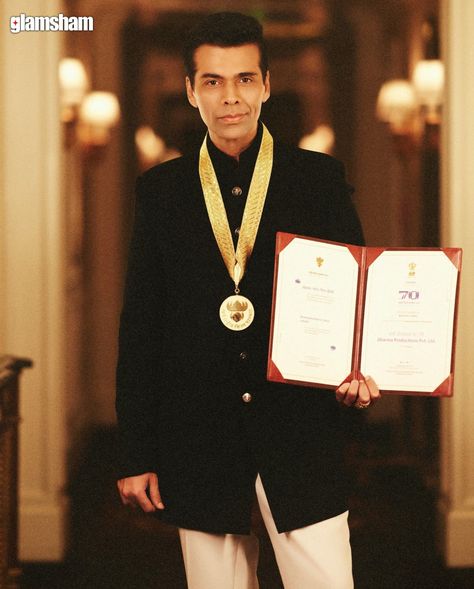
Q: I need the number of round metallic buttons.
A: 4